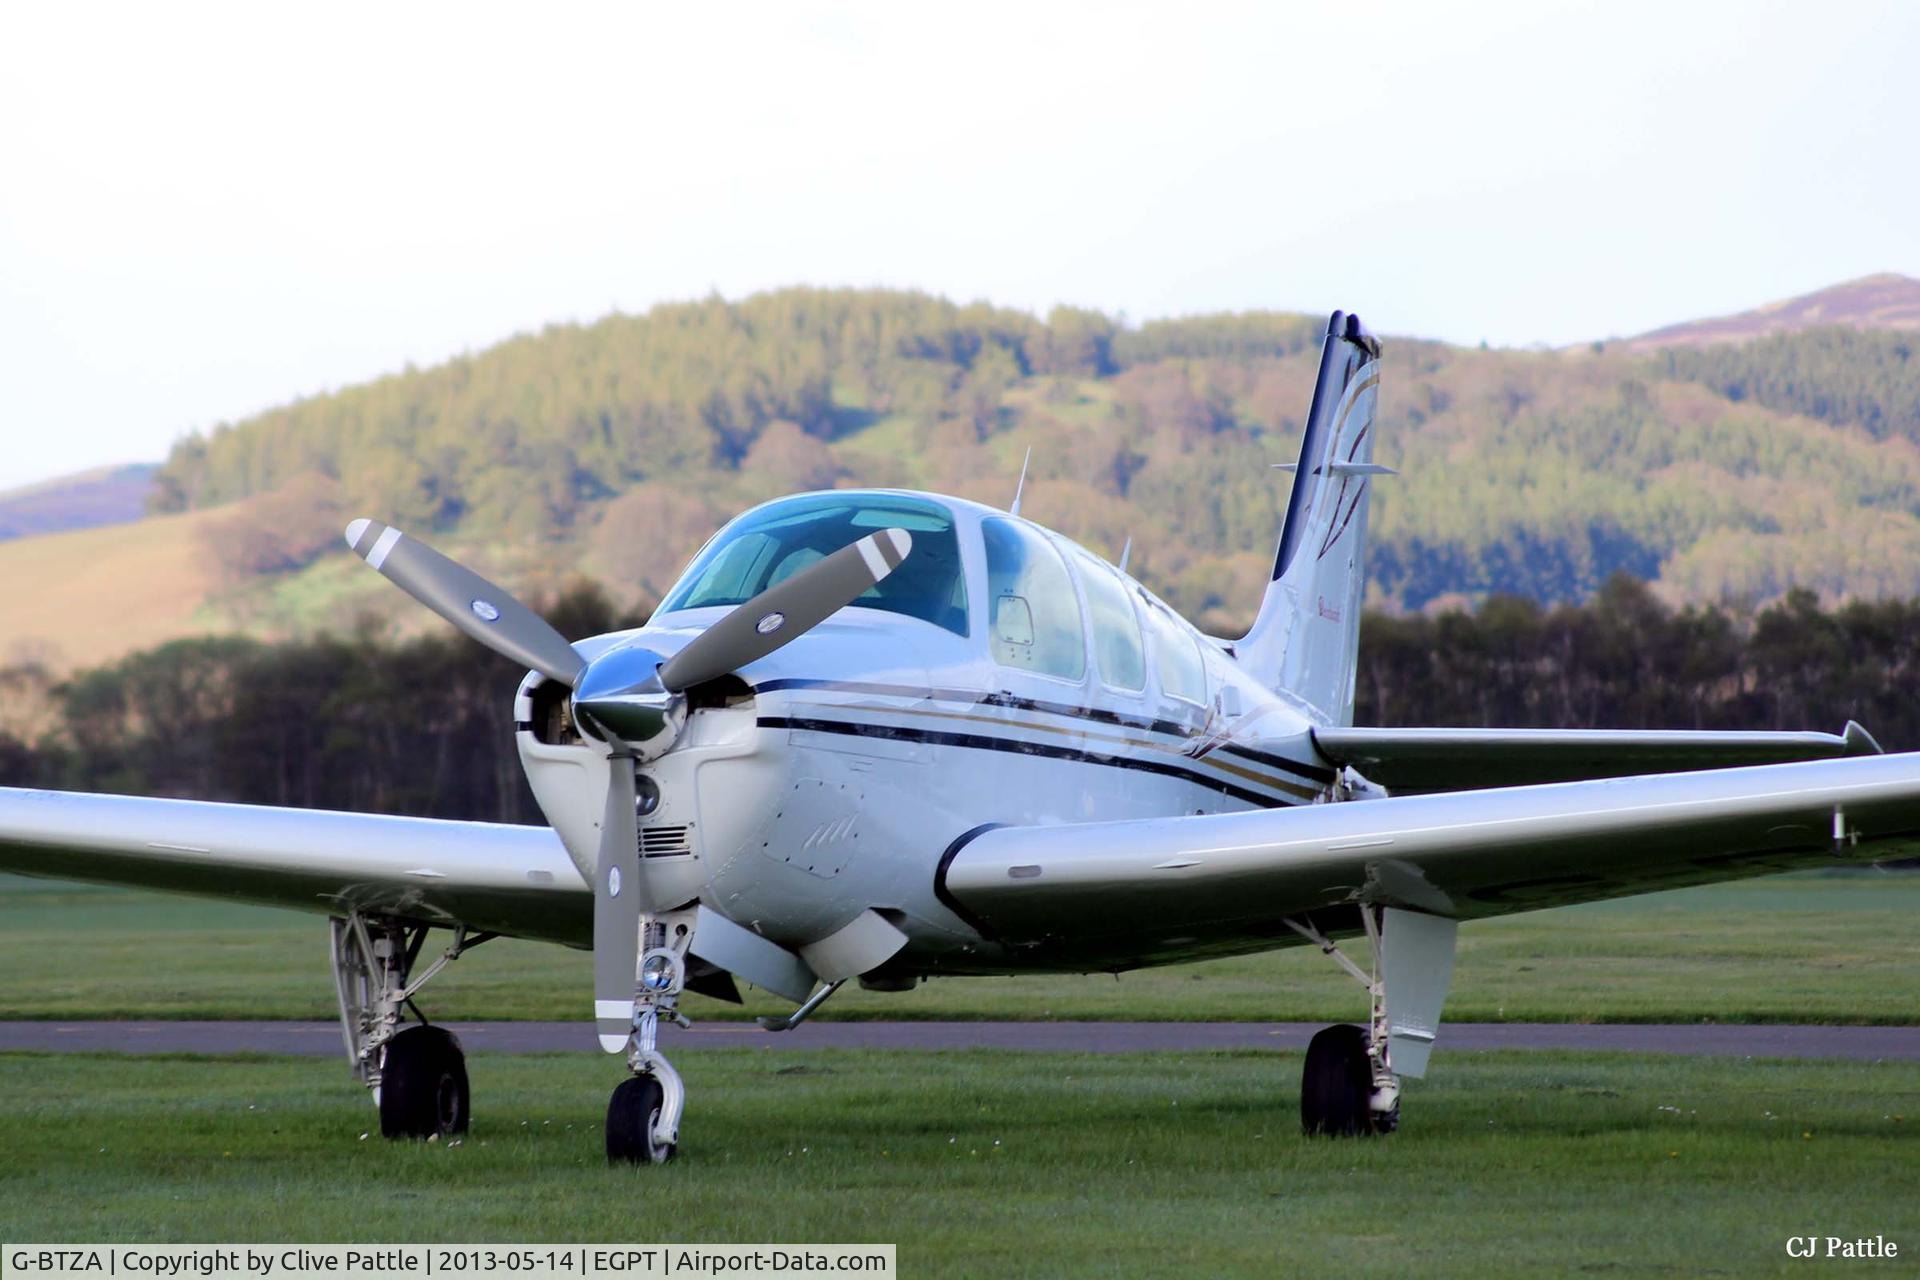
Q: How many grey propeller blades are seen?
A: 3